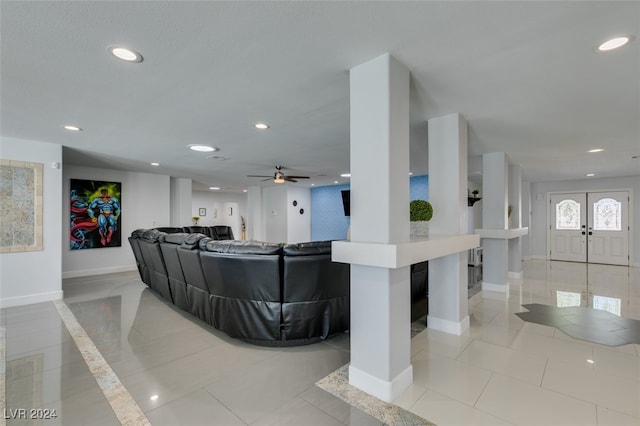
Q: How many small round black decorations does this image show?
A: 2